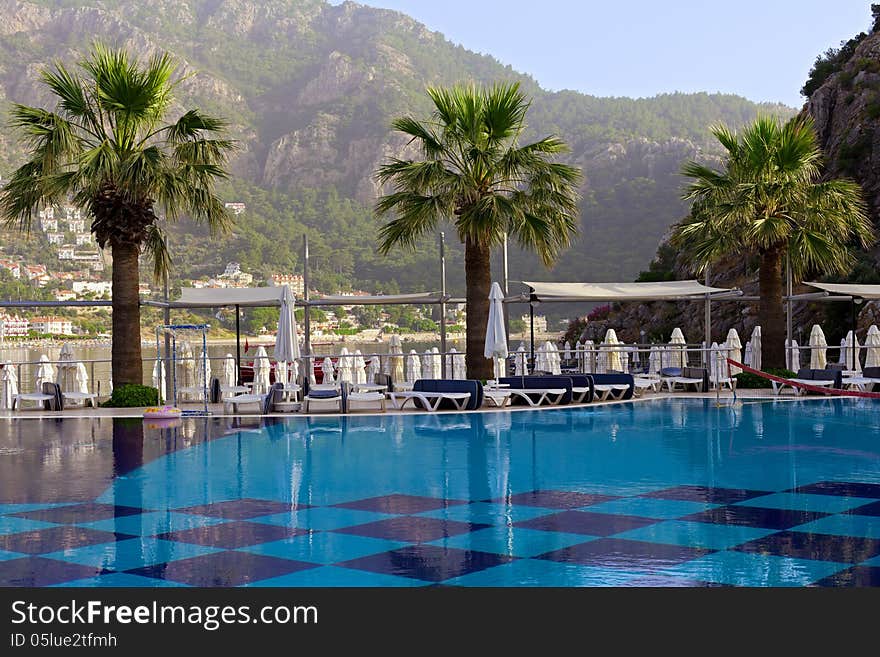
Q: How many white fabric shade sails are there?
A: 4